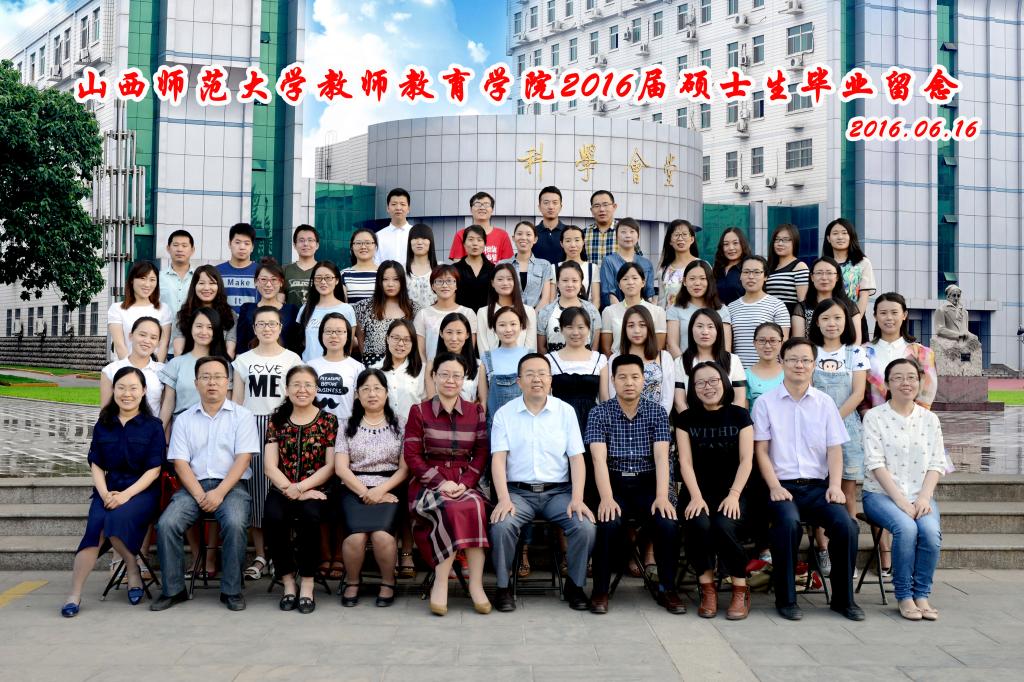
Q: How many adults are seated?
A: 10